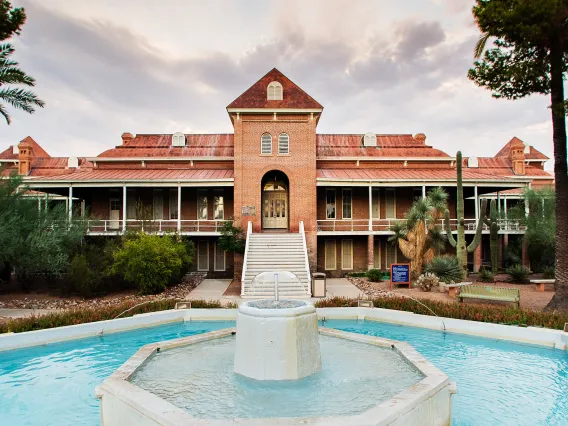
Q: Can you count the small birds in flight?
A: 0